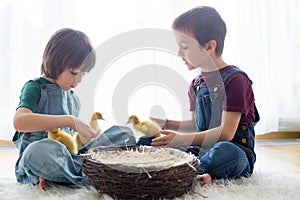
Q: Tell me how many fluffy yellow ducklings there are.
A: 3